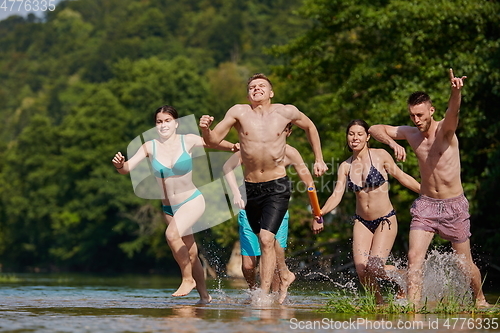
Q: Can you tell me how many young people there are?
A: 5